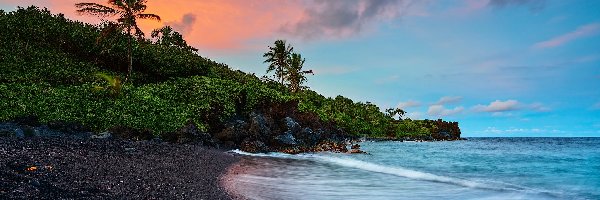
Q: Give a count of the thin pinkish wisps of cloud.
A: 1